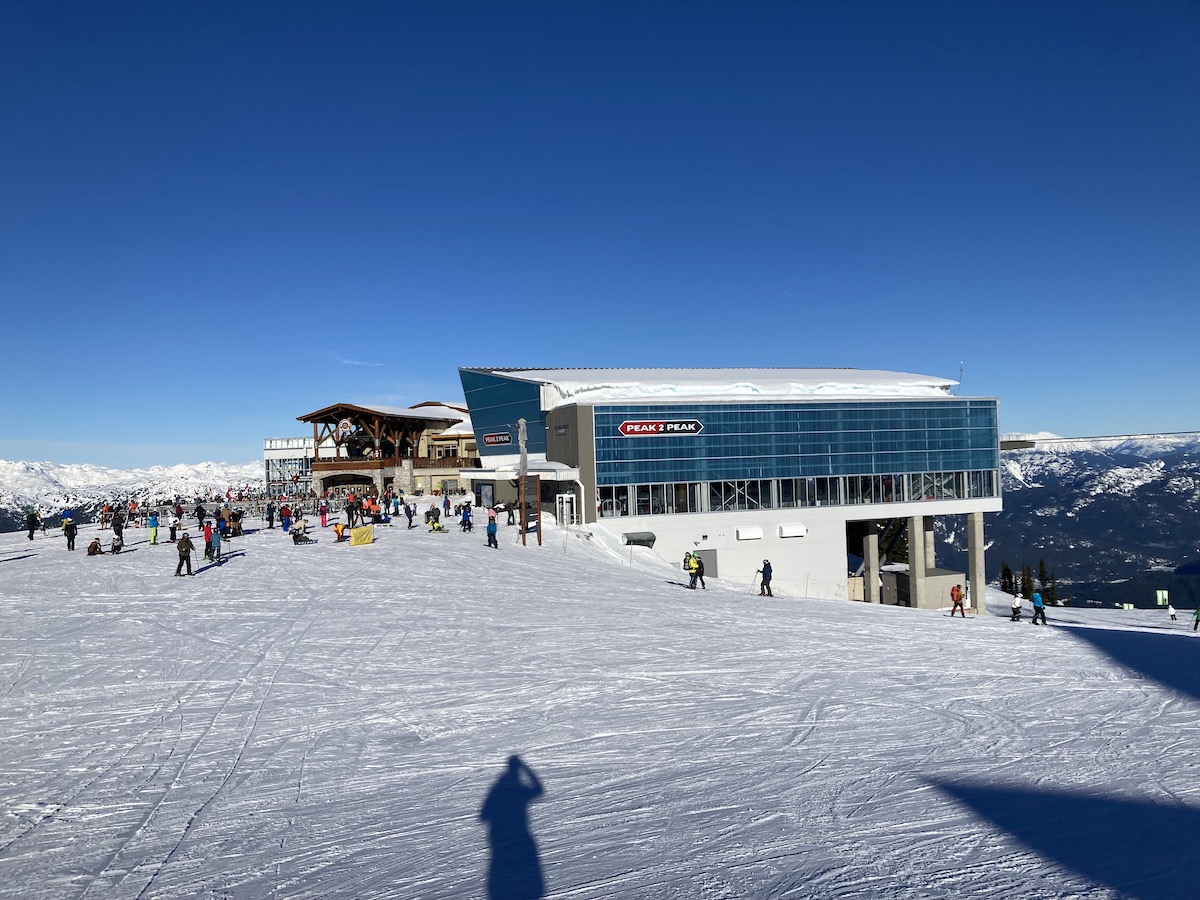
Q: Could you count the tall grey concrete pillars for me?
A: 4